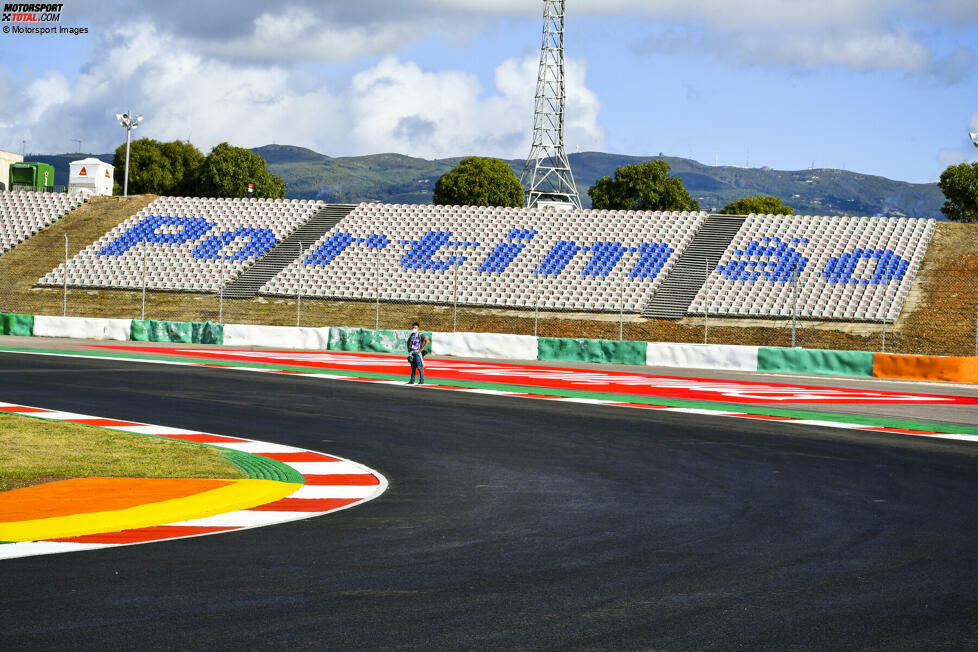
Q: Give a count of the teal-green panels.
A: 5